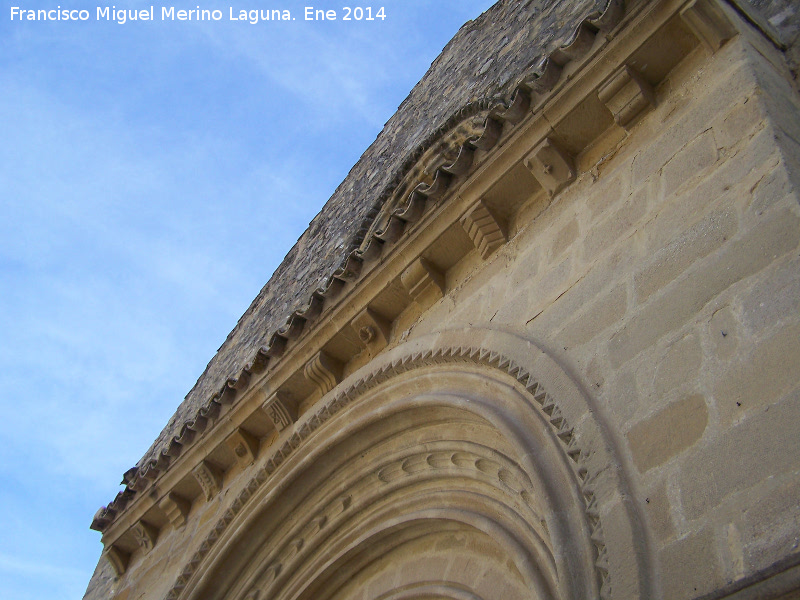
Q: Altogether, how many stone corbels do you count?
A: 13